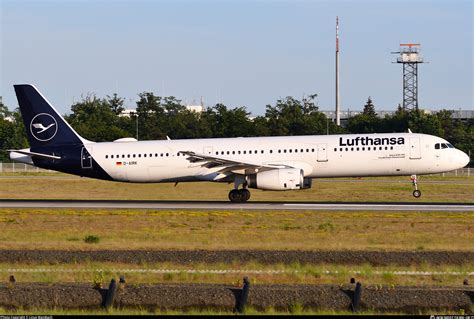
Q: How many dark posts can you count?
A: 3